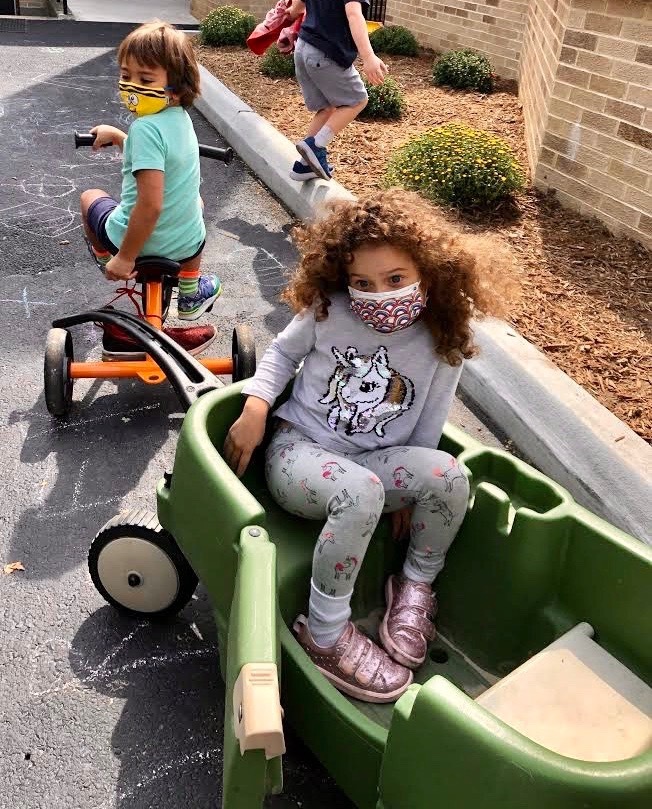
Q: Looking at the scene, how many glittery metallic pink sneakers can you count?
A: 2